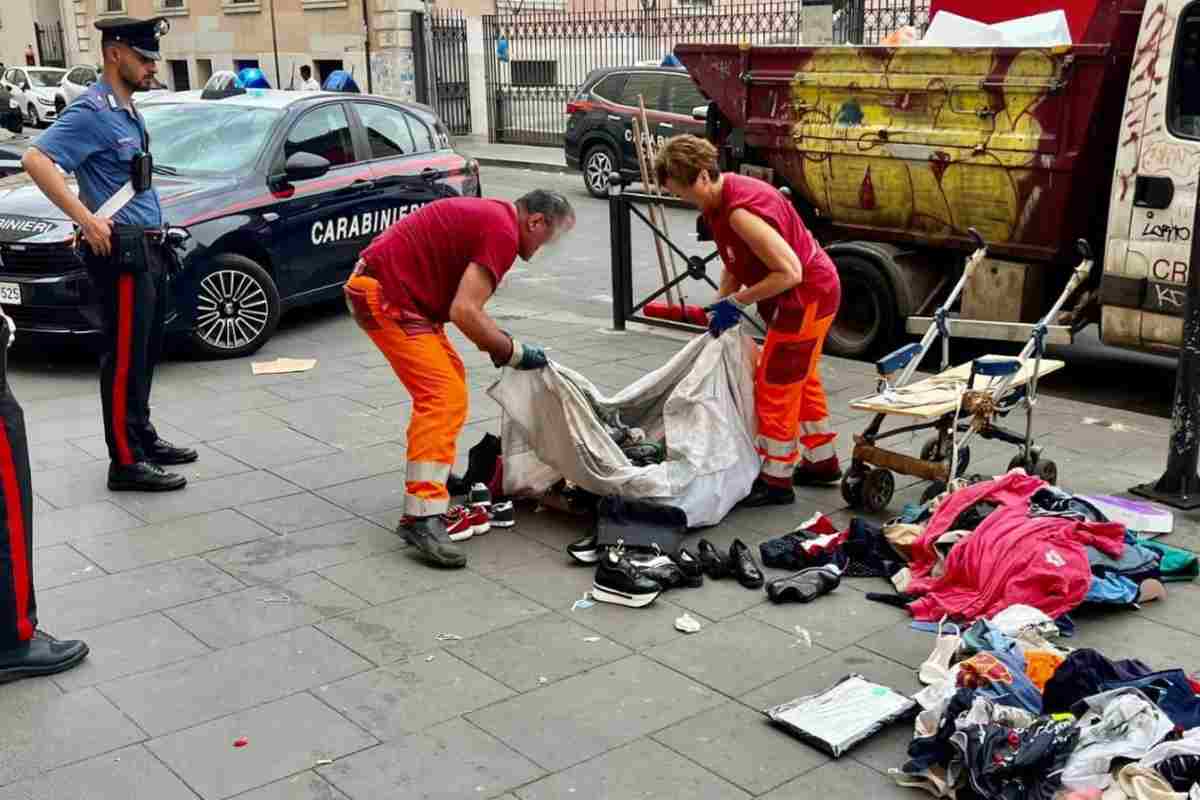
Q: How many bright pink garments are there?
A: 1